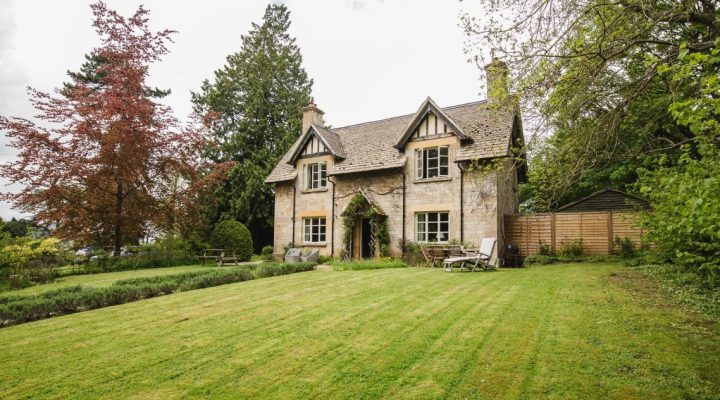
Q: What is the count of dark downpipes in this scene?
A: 4